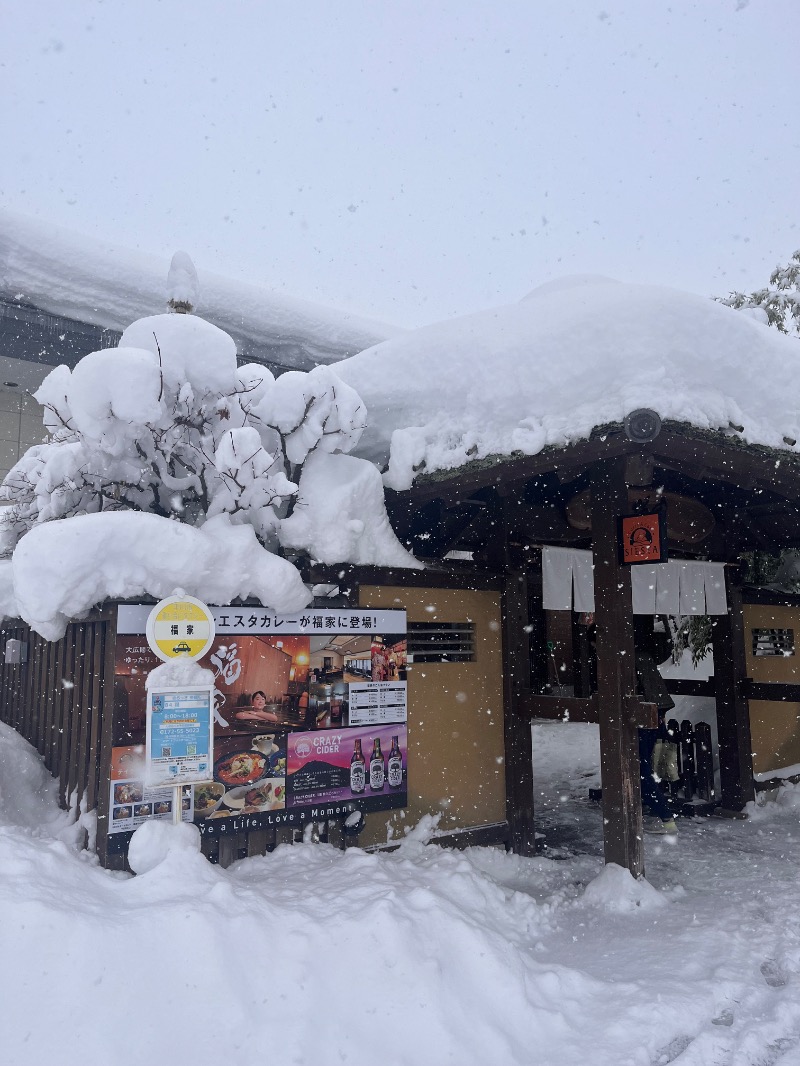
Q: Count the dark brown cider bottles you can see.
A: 3